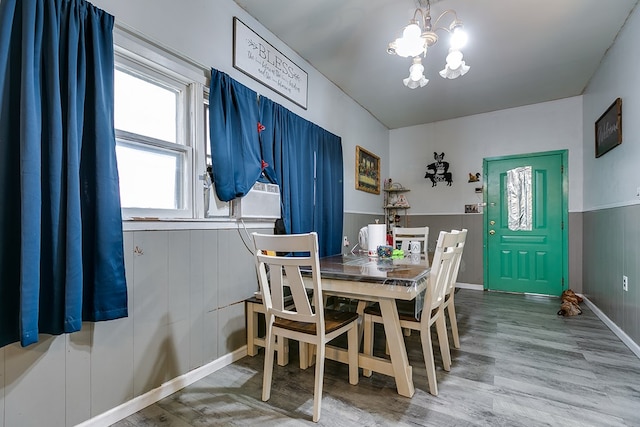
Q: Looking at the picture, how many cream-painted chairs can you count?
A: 4